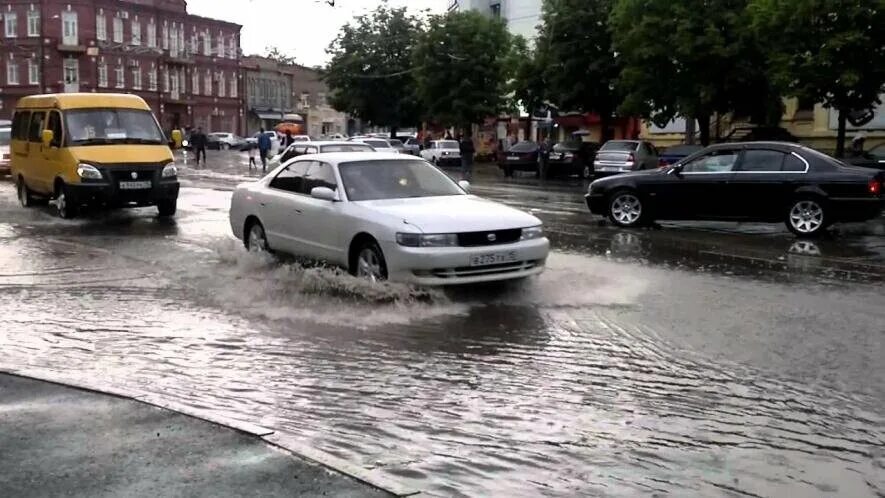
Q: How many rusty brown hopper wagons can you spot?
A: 0